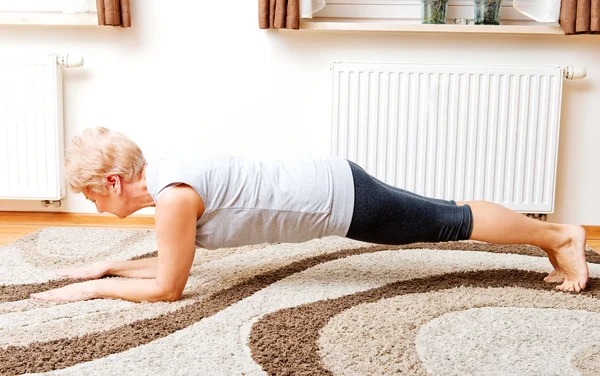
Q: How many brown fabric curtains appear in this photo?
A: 3